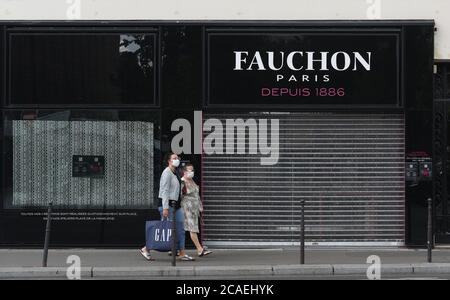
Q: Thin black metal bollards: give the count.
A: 4